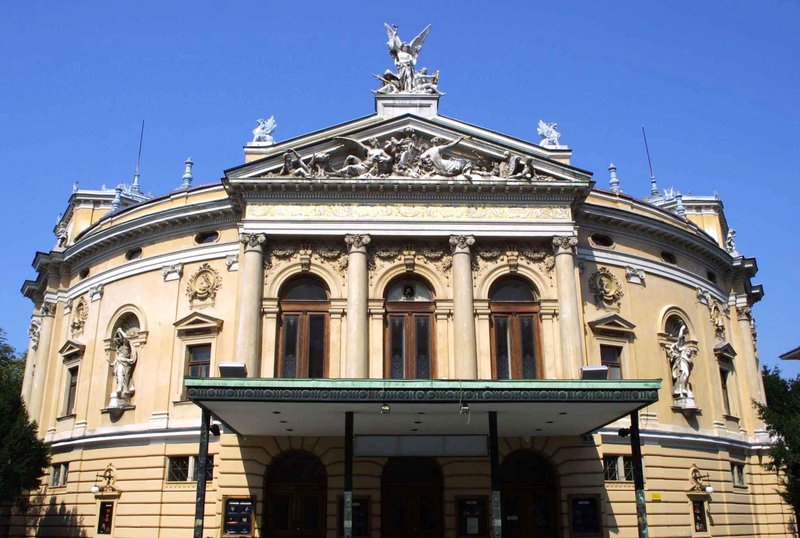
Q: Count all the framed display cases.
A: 6